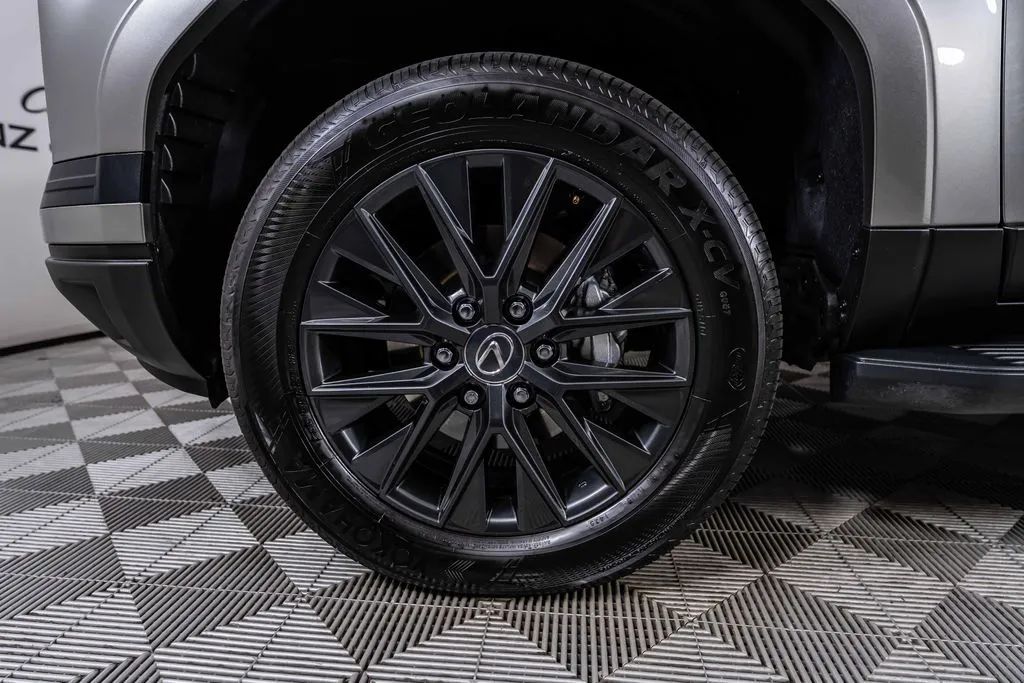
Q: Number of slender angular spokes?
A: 12